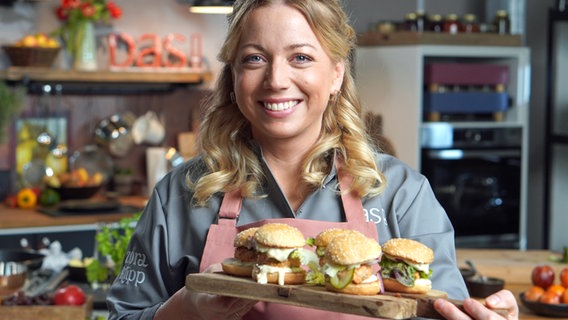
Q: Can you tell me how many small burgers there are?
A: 5